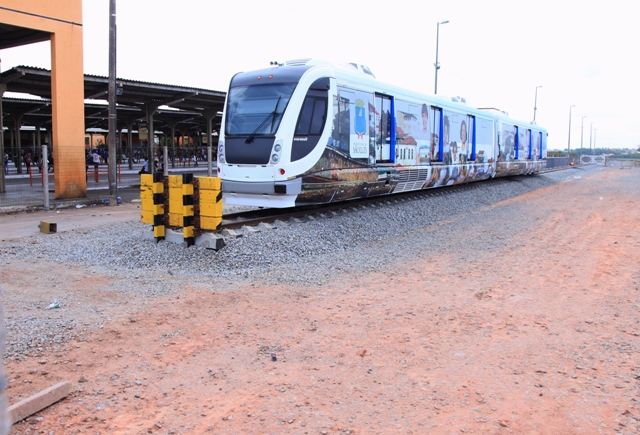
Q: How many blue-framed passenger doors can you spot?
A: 6